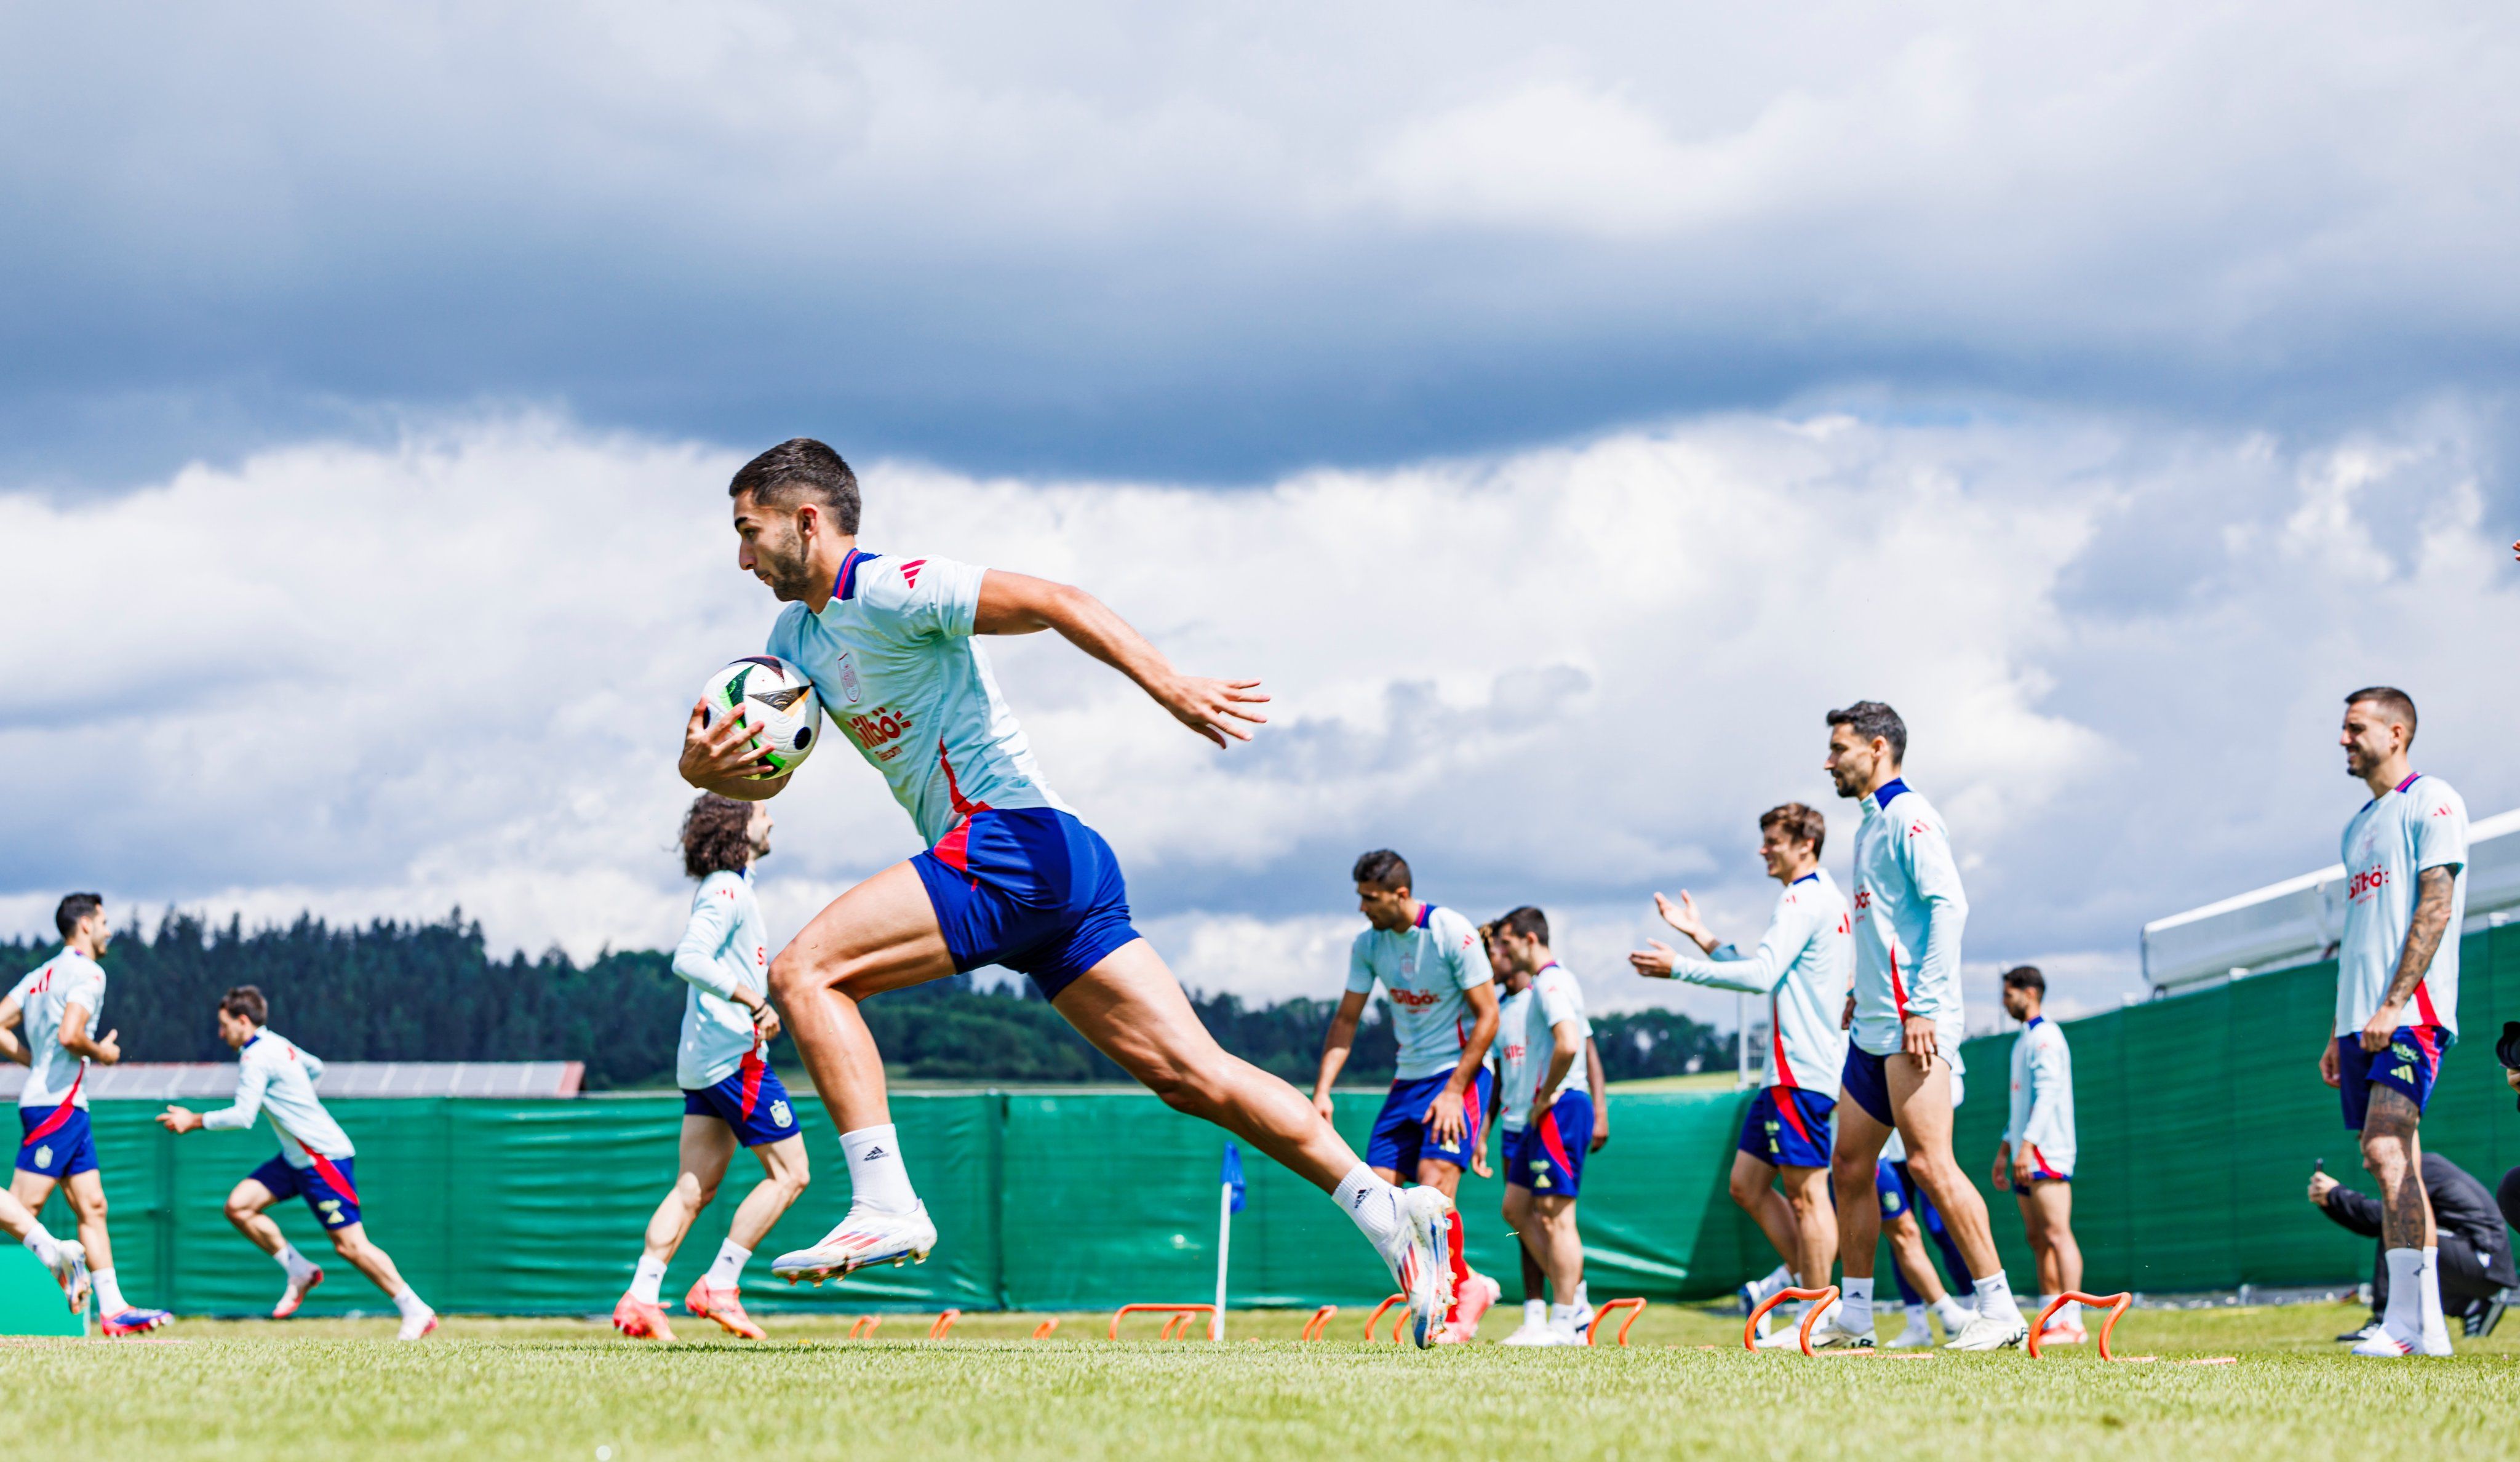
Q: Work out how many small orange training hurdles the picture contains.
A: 10